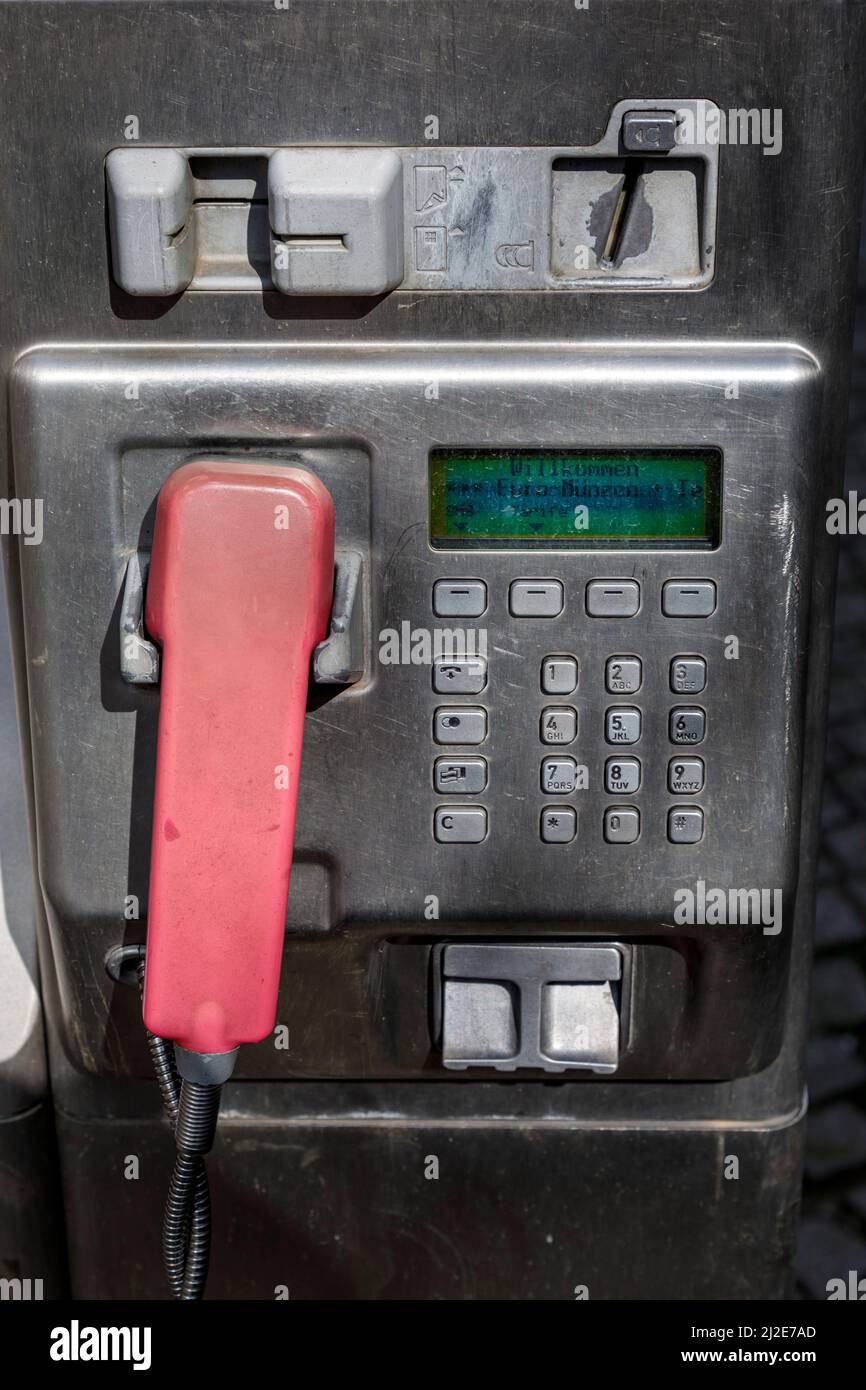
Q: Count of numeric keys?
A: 10